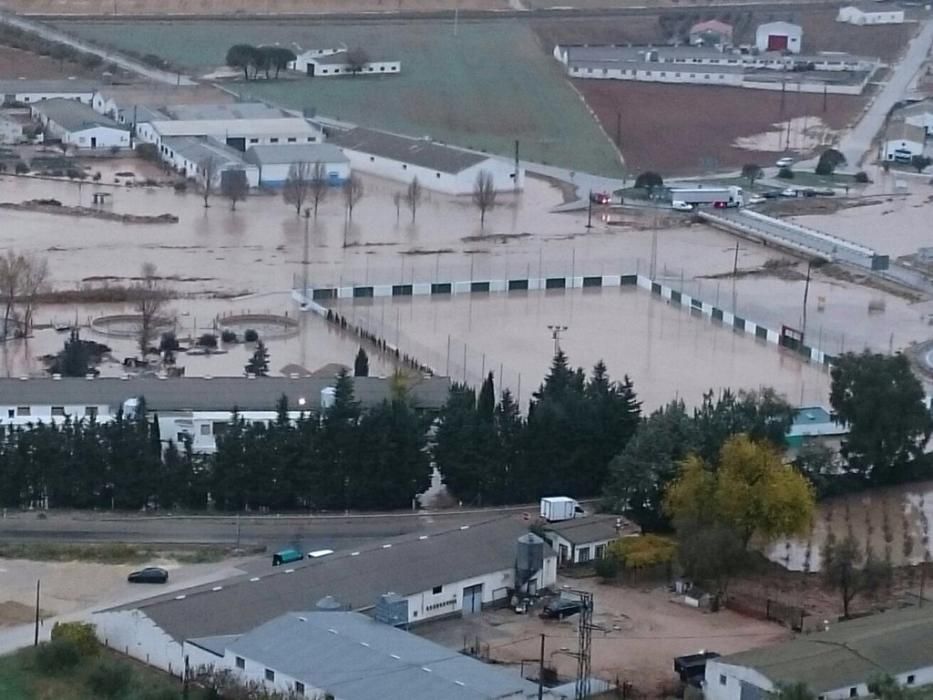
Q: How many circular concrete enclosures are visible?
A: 2